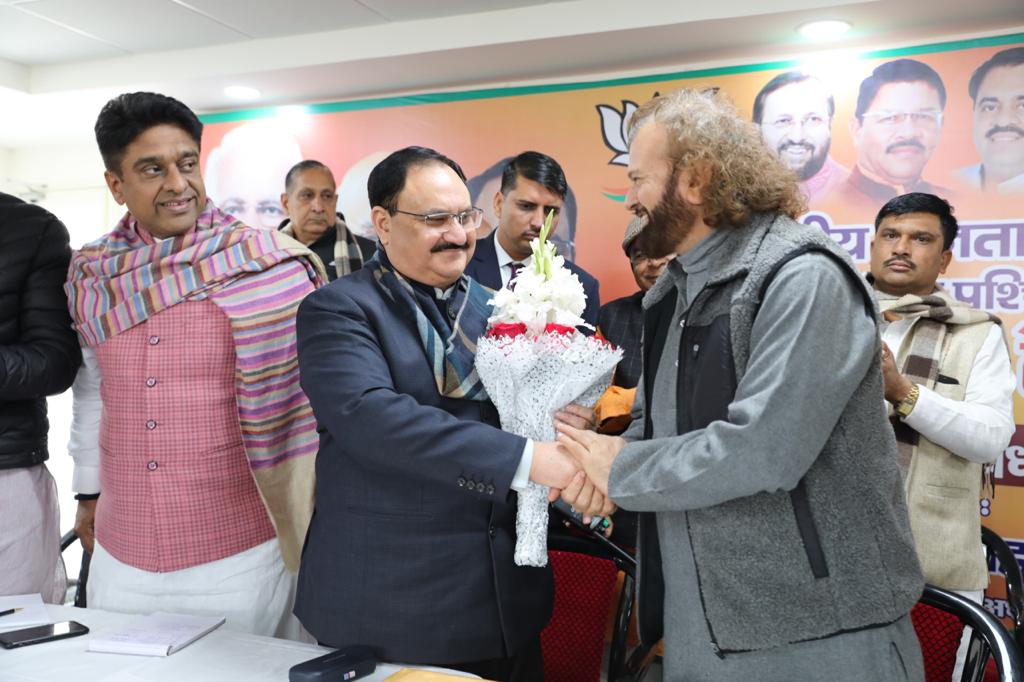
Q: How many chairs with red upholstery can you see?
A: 2